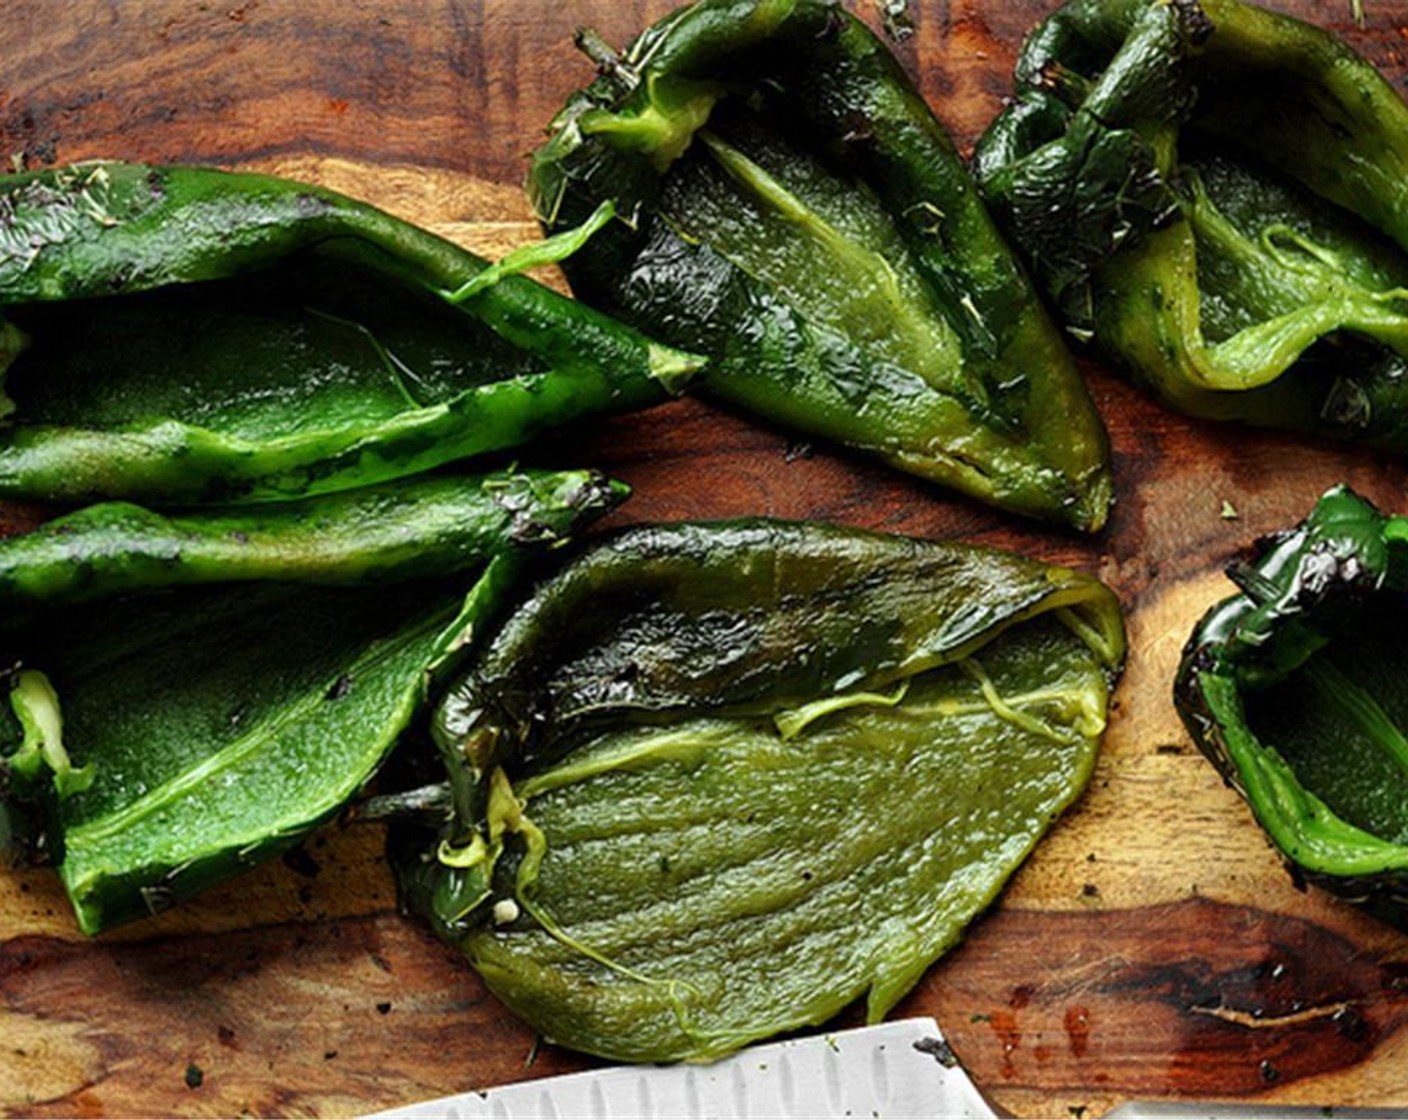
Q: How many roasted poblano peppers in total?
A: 6